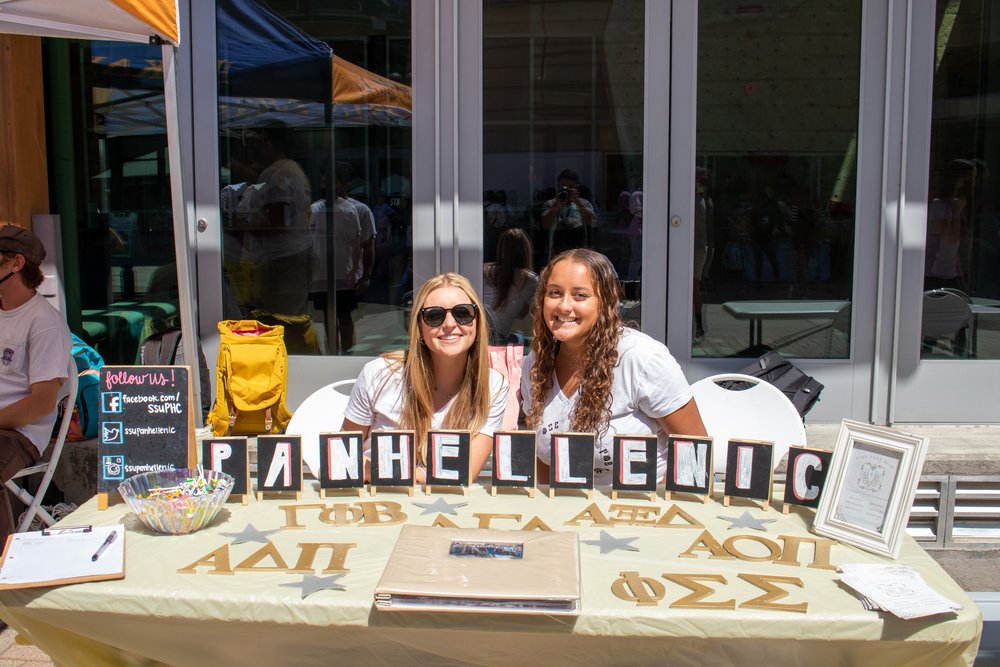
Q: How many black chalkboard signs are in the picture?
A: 12